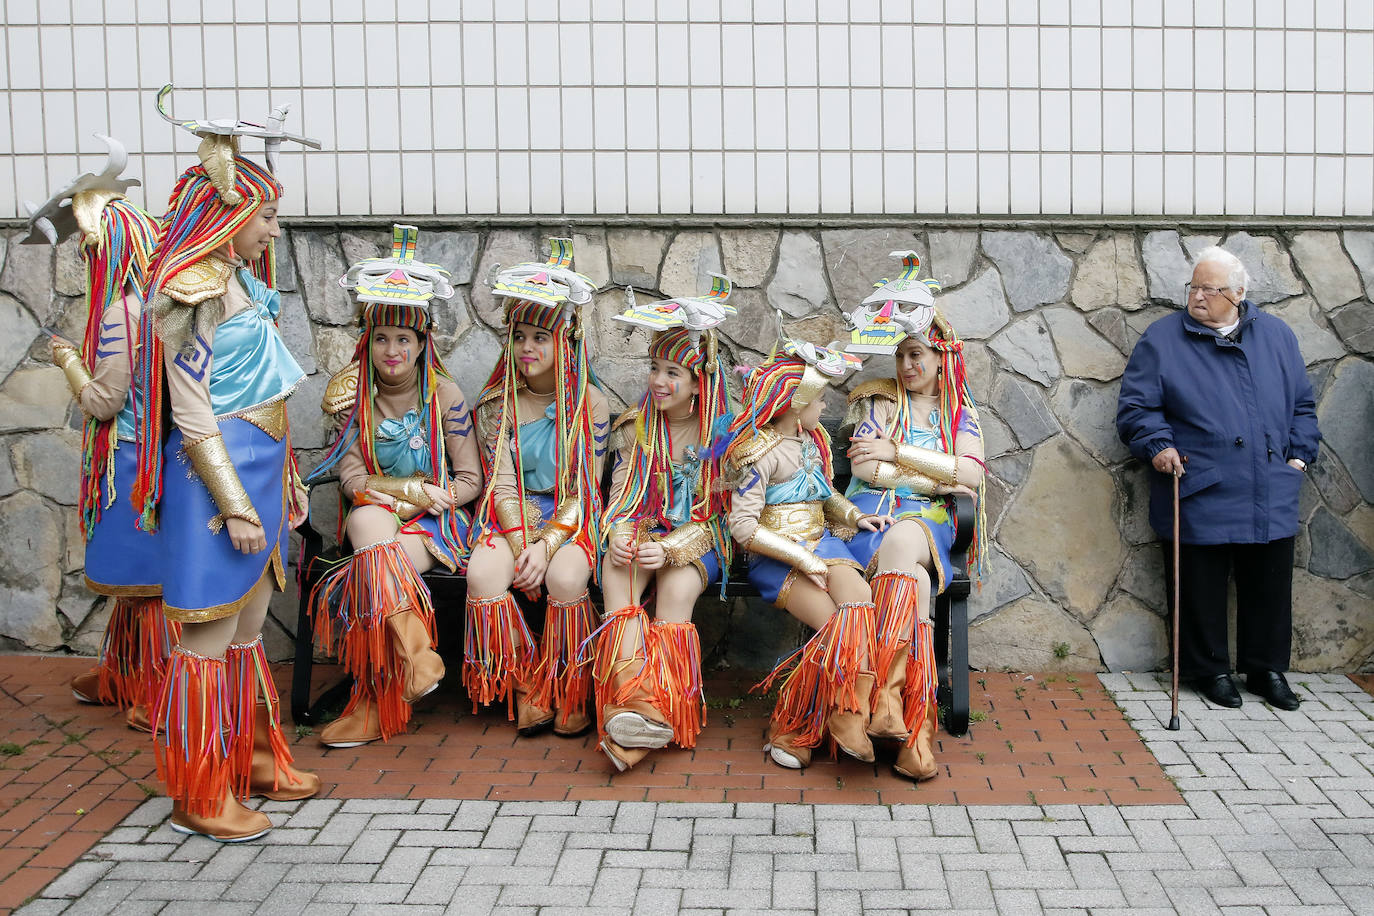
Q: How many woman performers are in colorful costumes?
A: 7